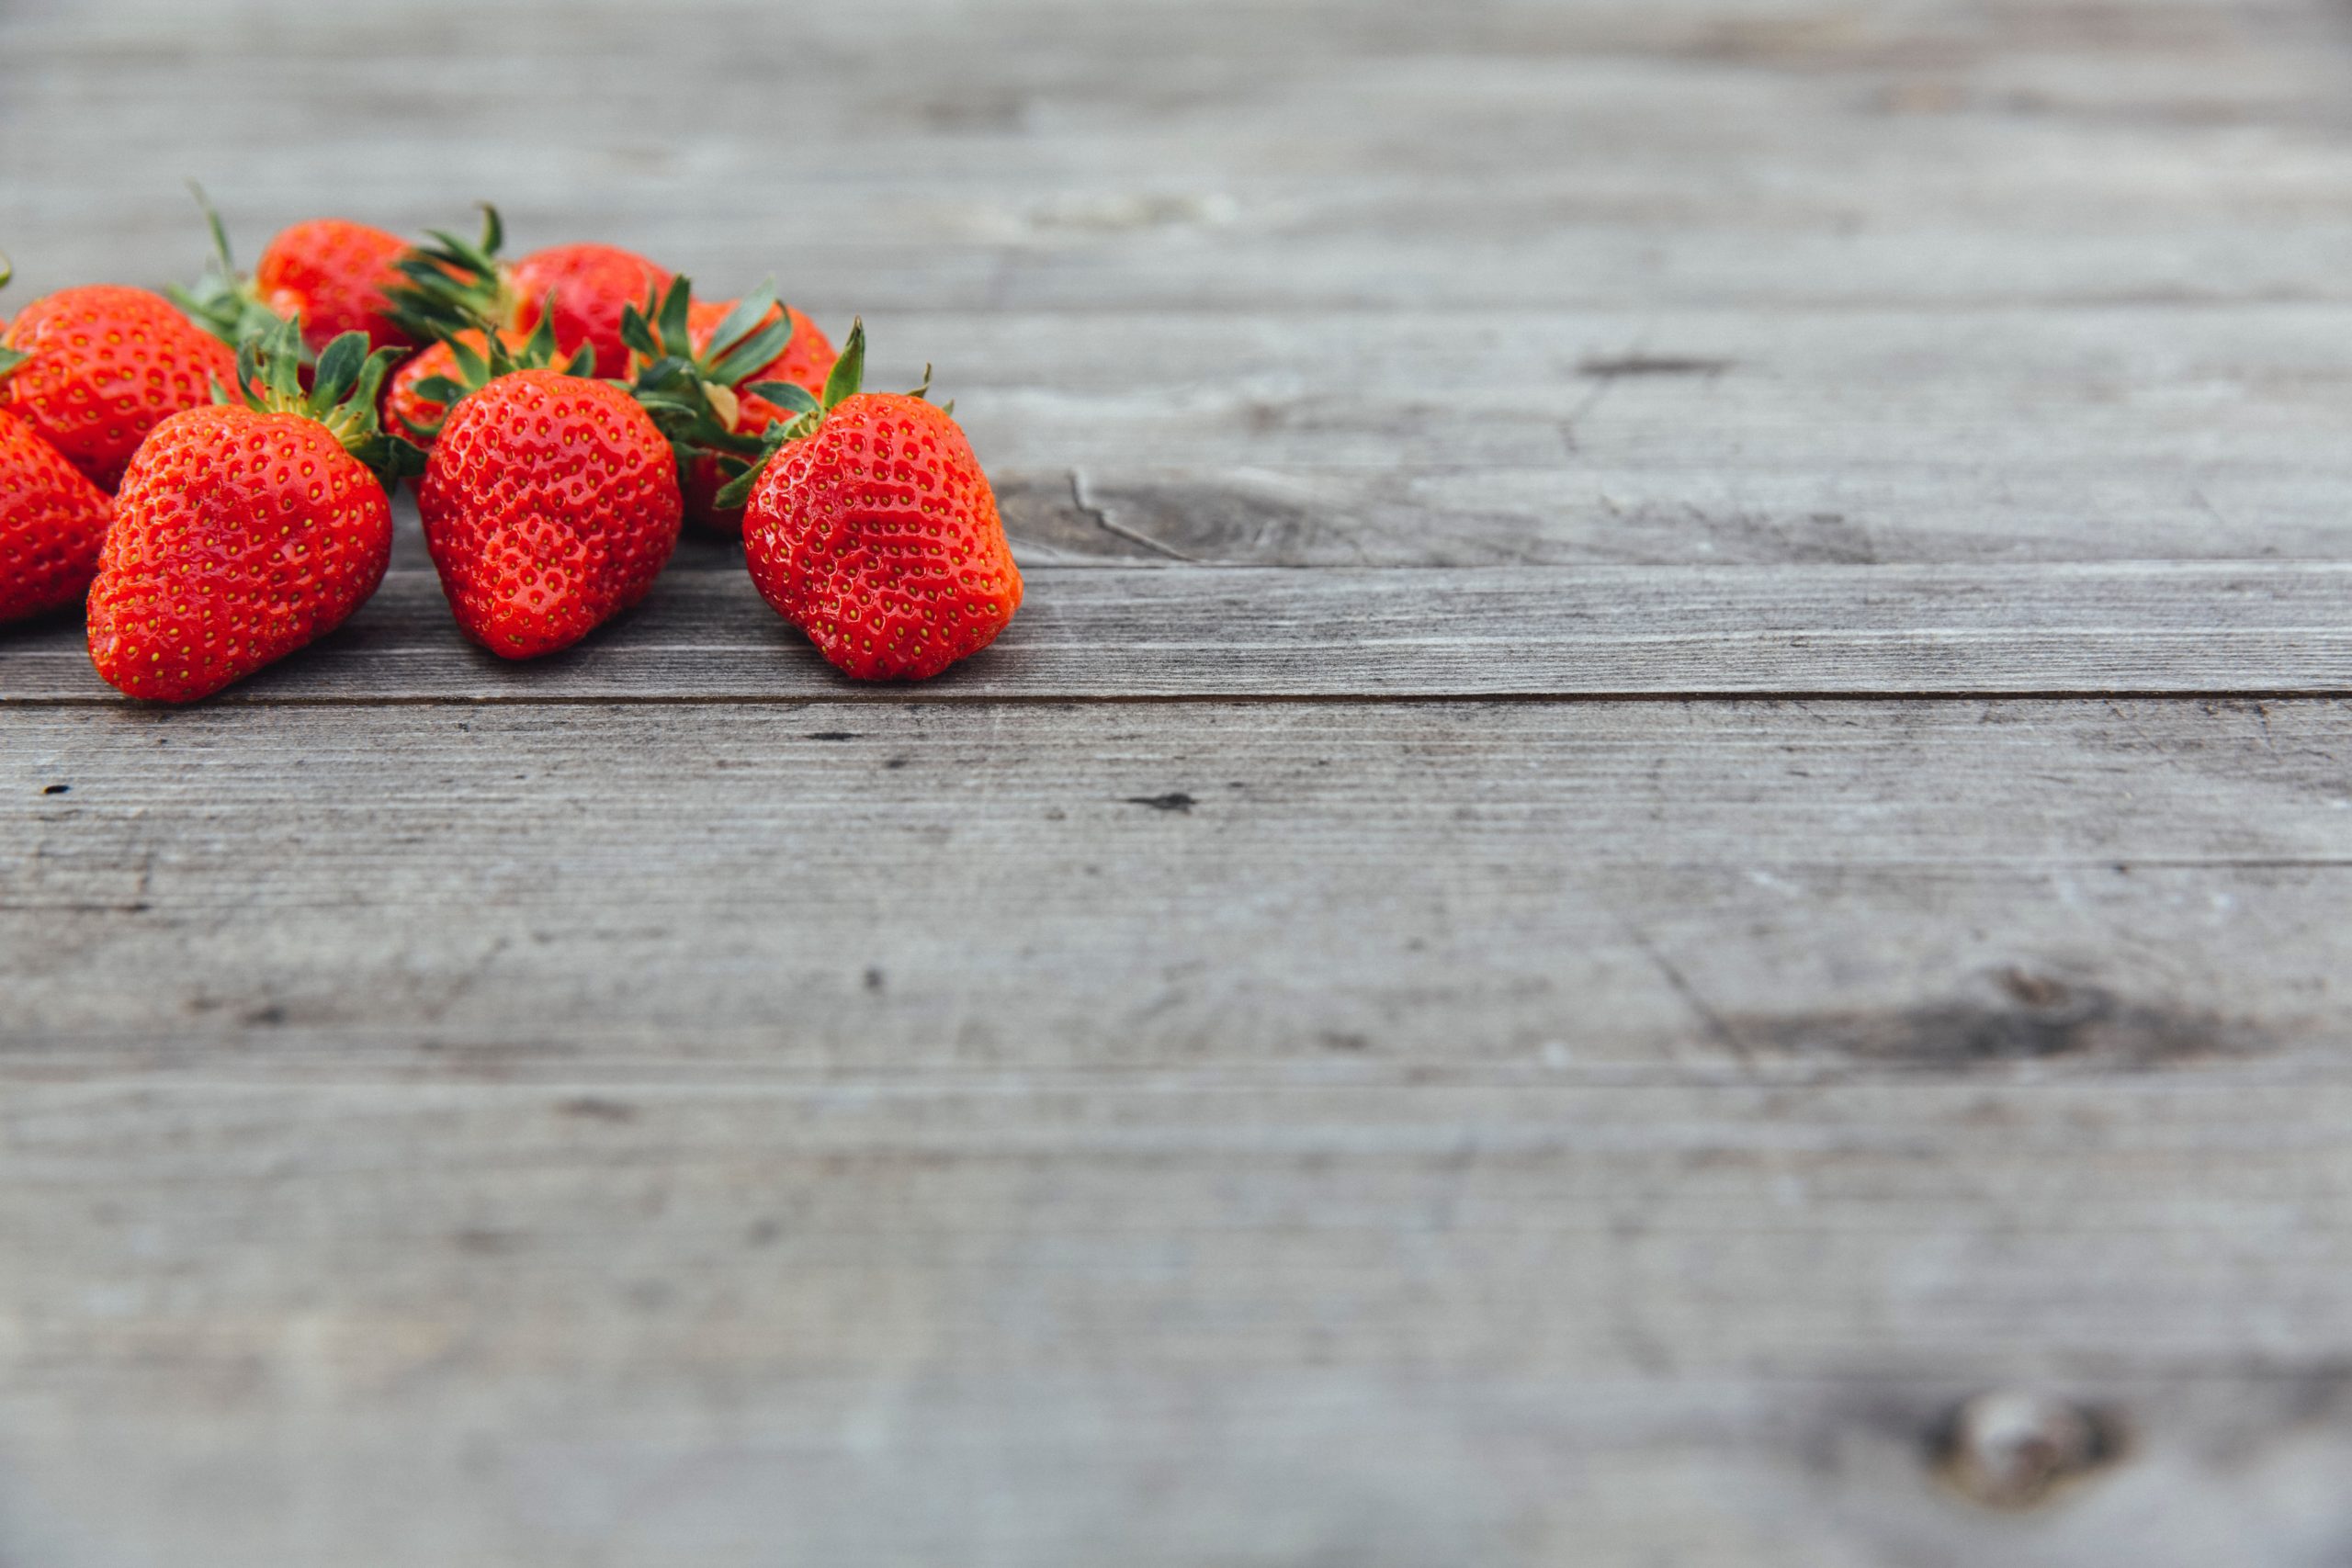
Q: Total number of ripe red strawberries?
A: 9